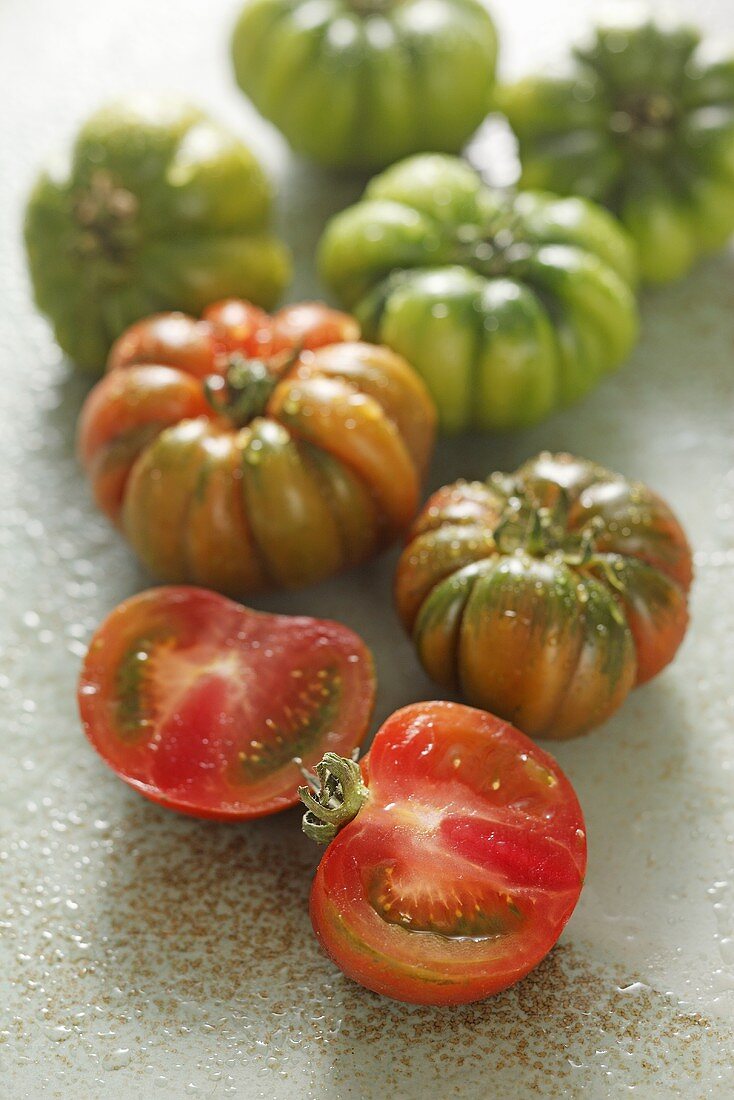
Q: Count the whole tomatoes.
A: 6